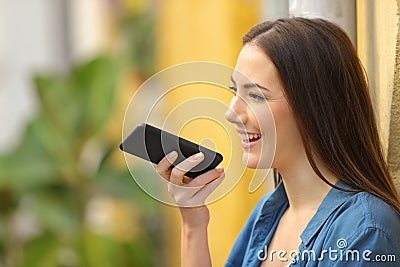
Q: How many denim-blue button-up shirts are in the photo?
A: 1